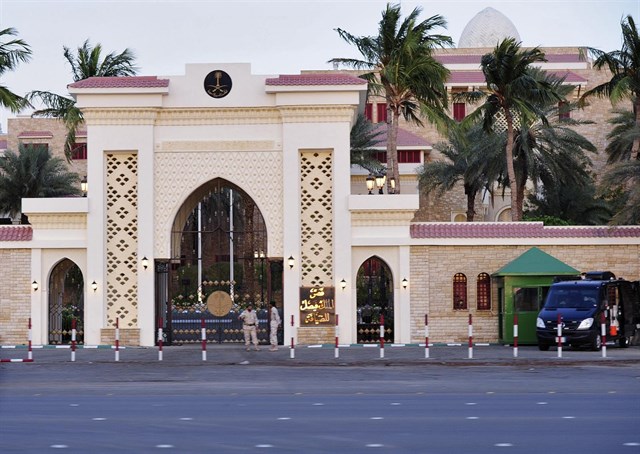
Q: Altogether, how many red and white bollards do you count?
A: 13